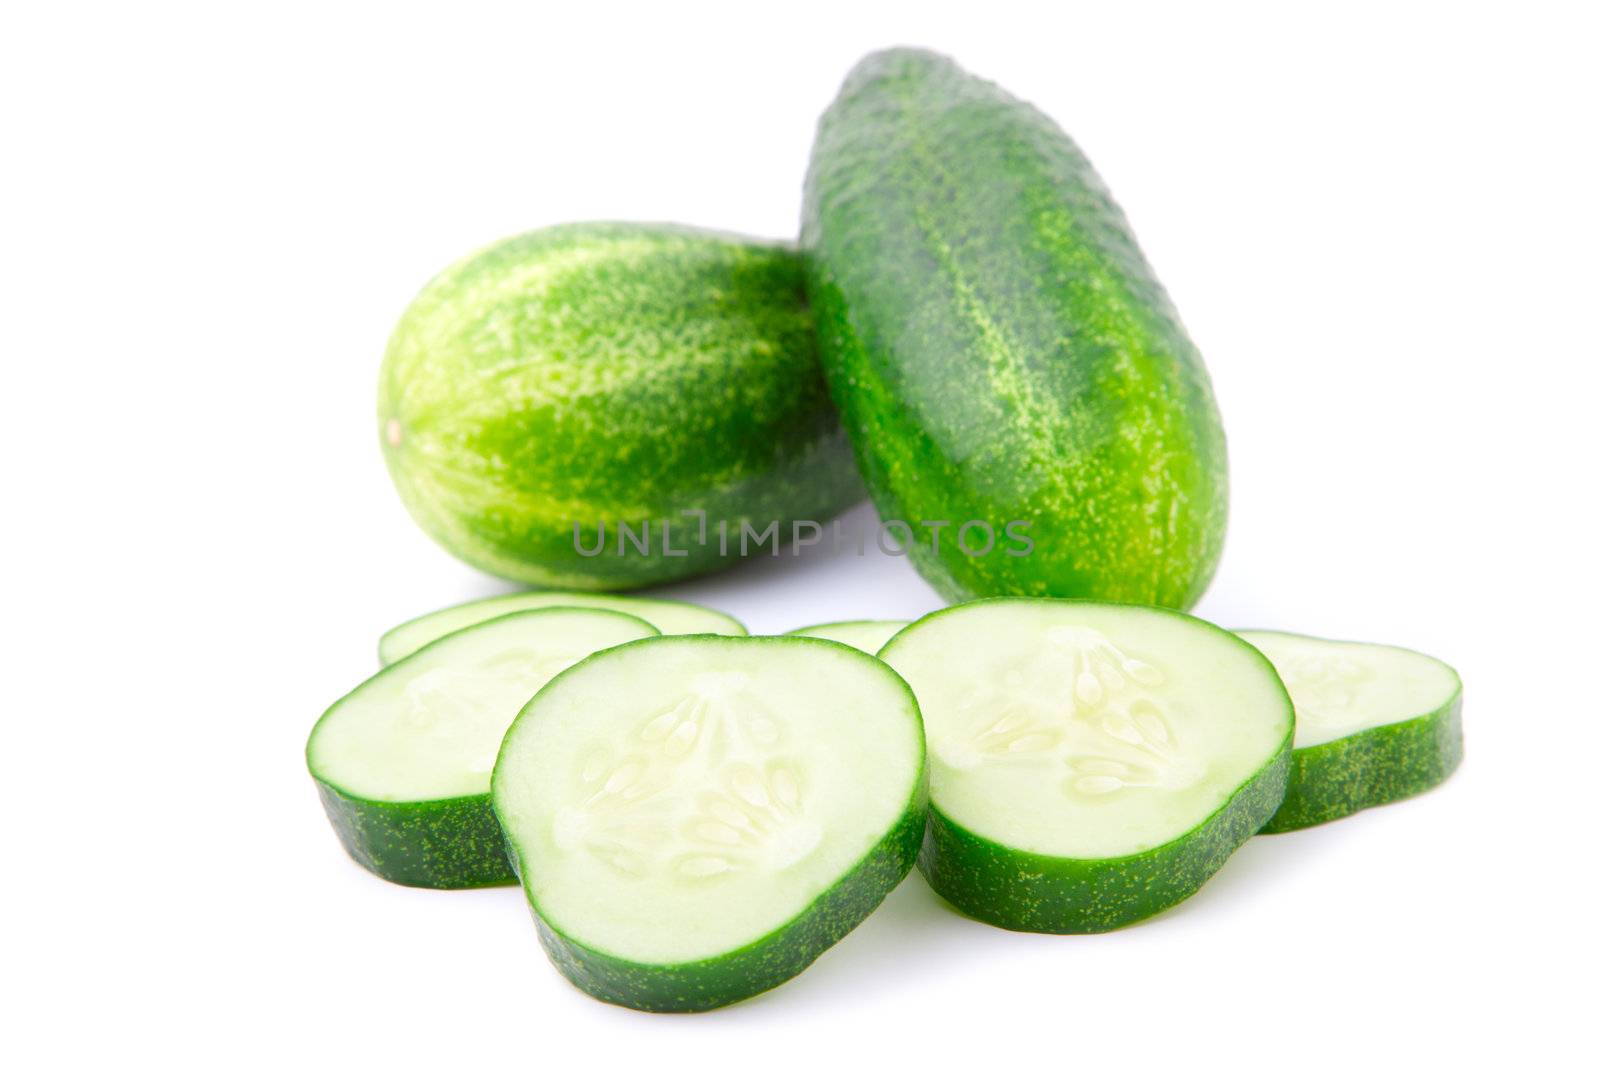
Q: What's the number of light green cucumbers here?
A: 1